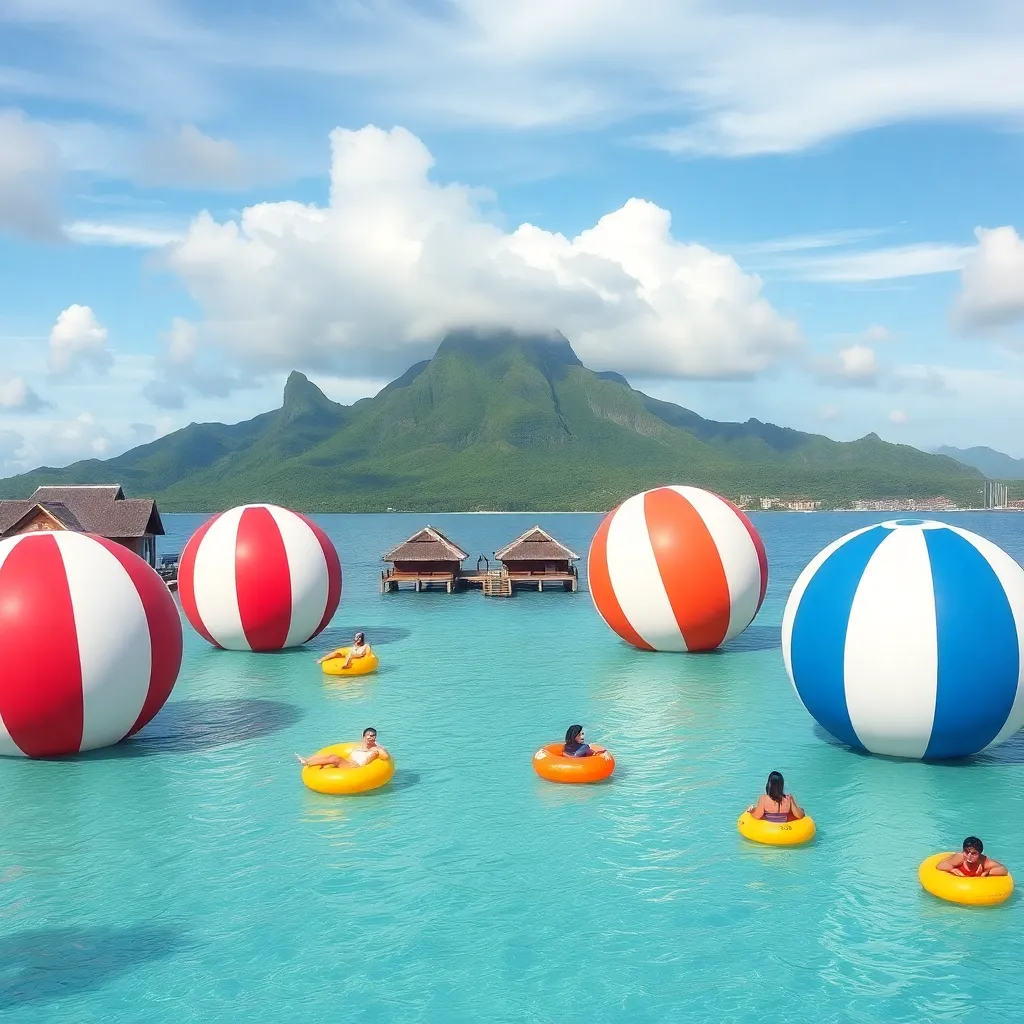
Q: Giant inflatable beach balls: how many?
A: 4